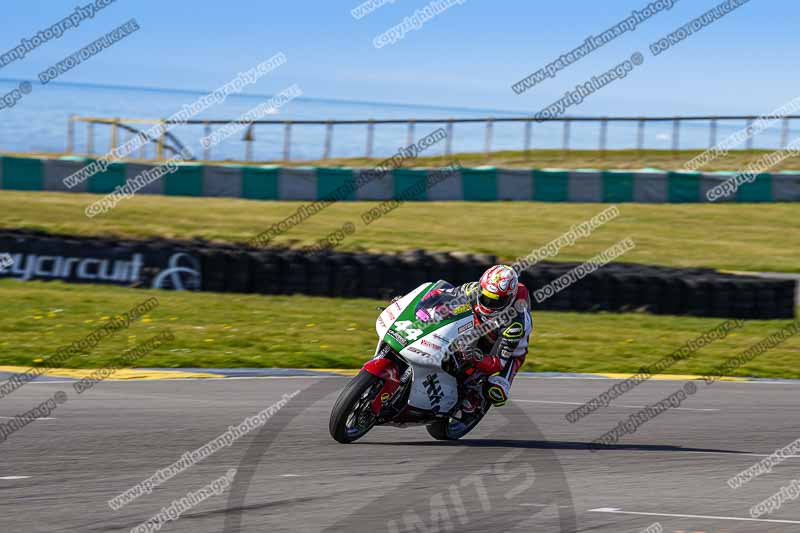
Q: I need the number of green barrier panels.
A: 11